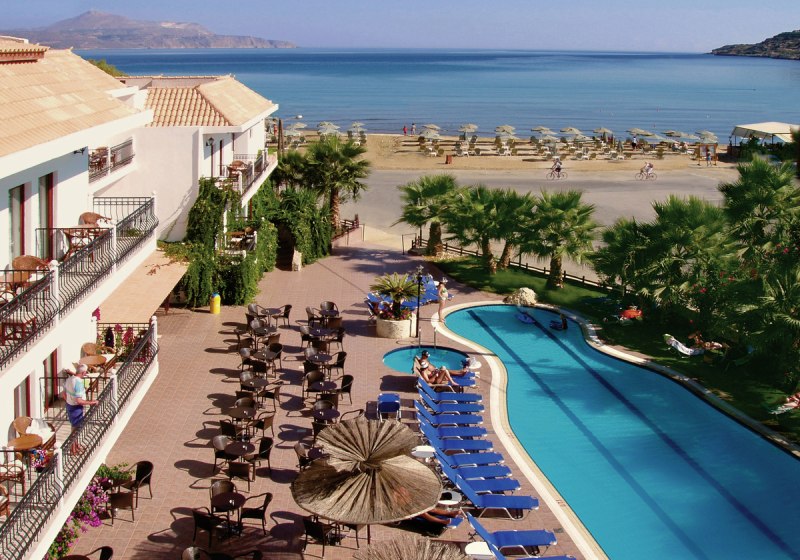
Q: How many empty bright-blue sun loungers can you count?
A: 12